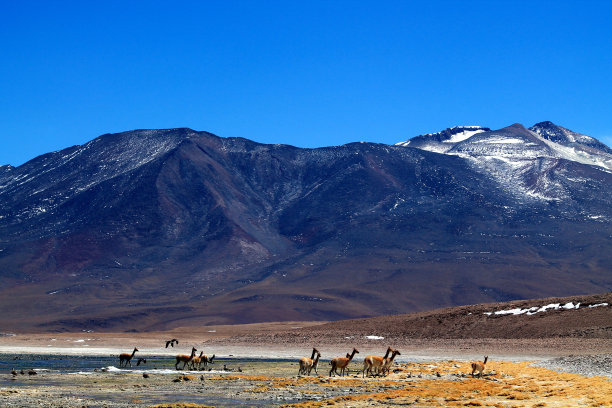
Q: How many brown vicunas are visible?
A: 11